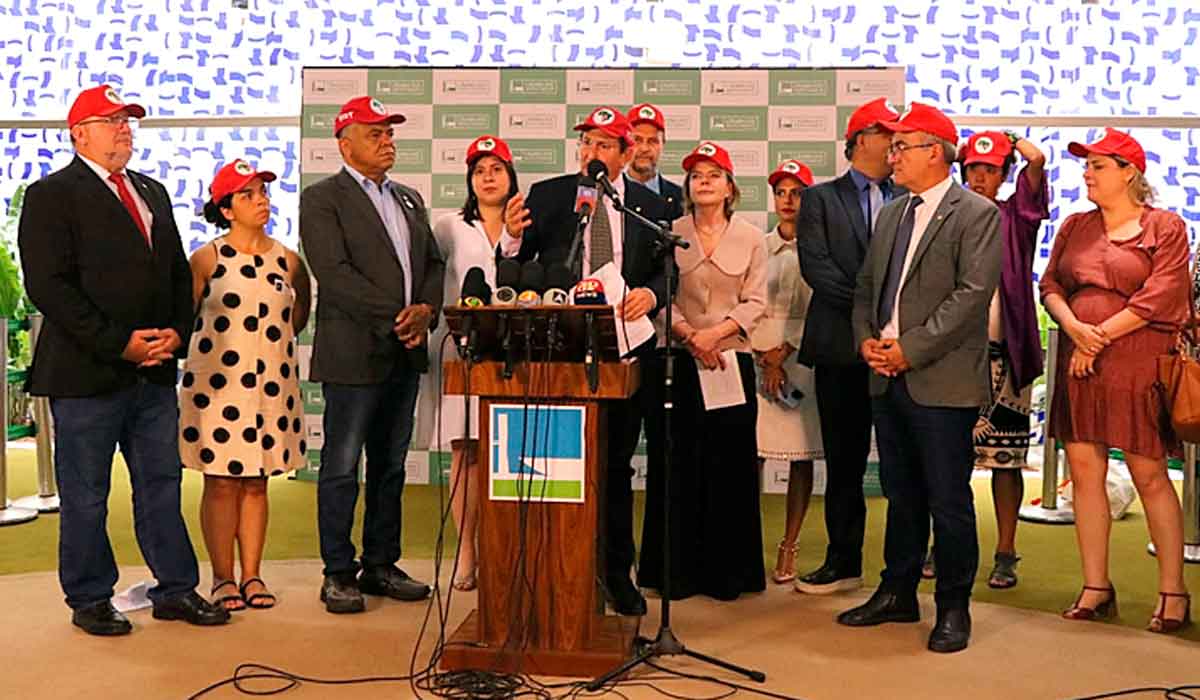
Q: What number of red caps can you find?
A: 12